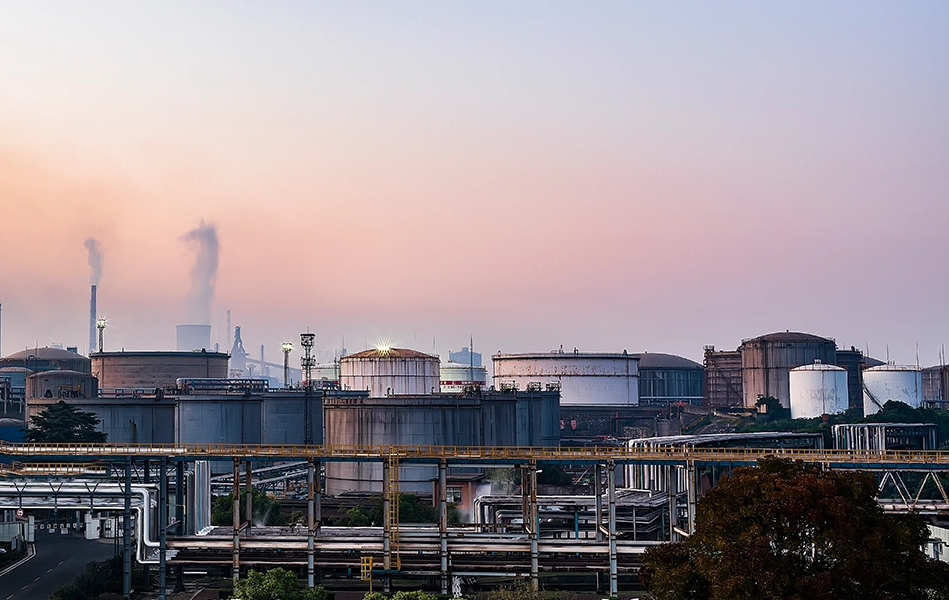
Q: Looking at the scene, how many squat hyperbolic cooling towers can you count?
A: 1